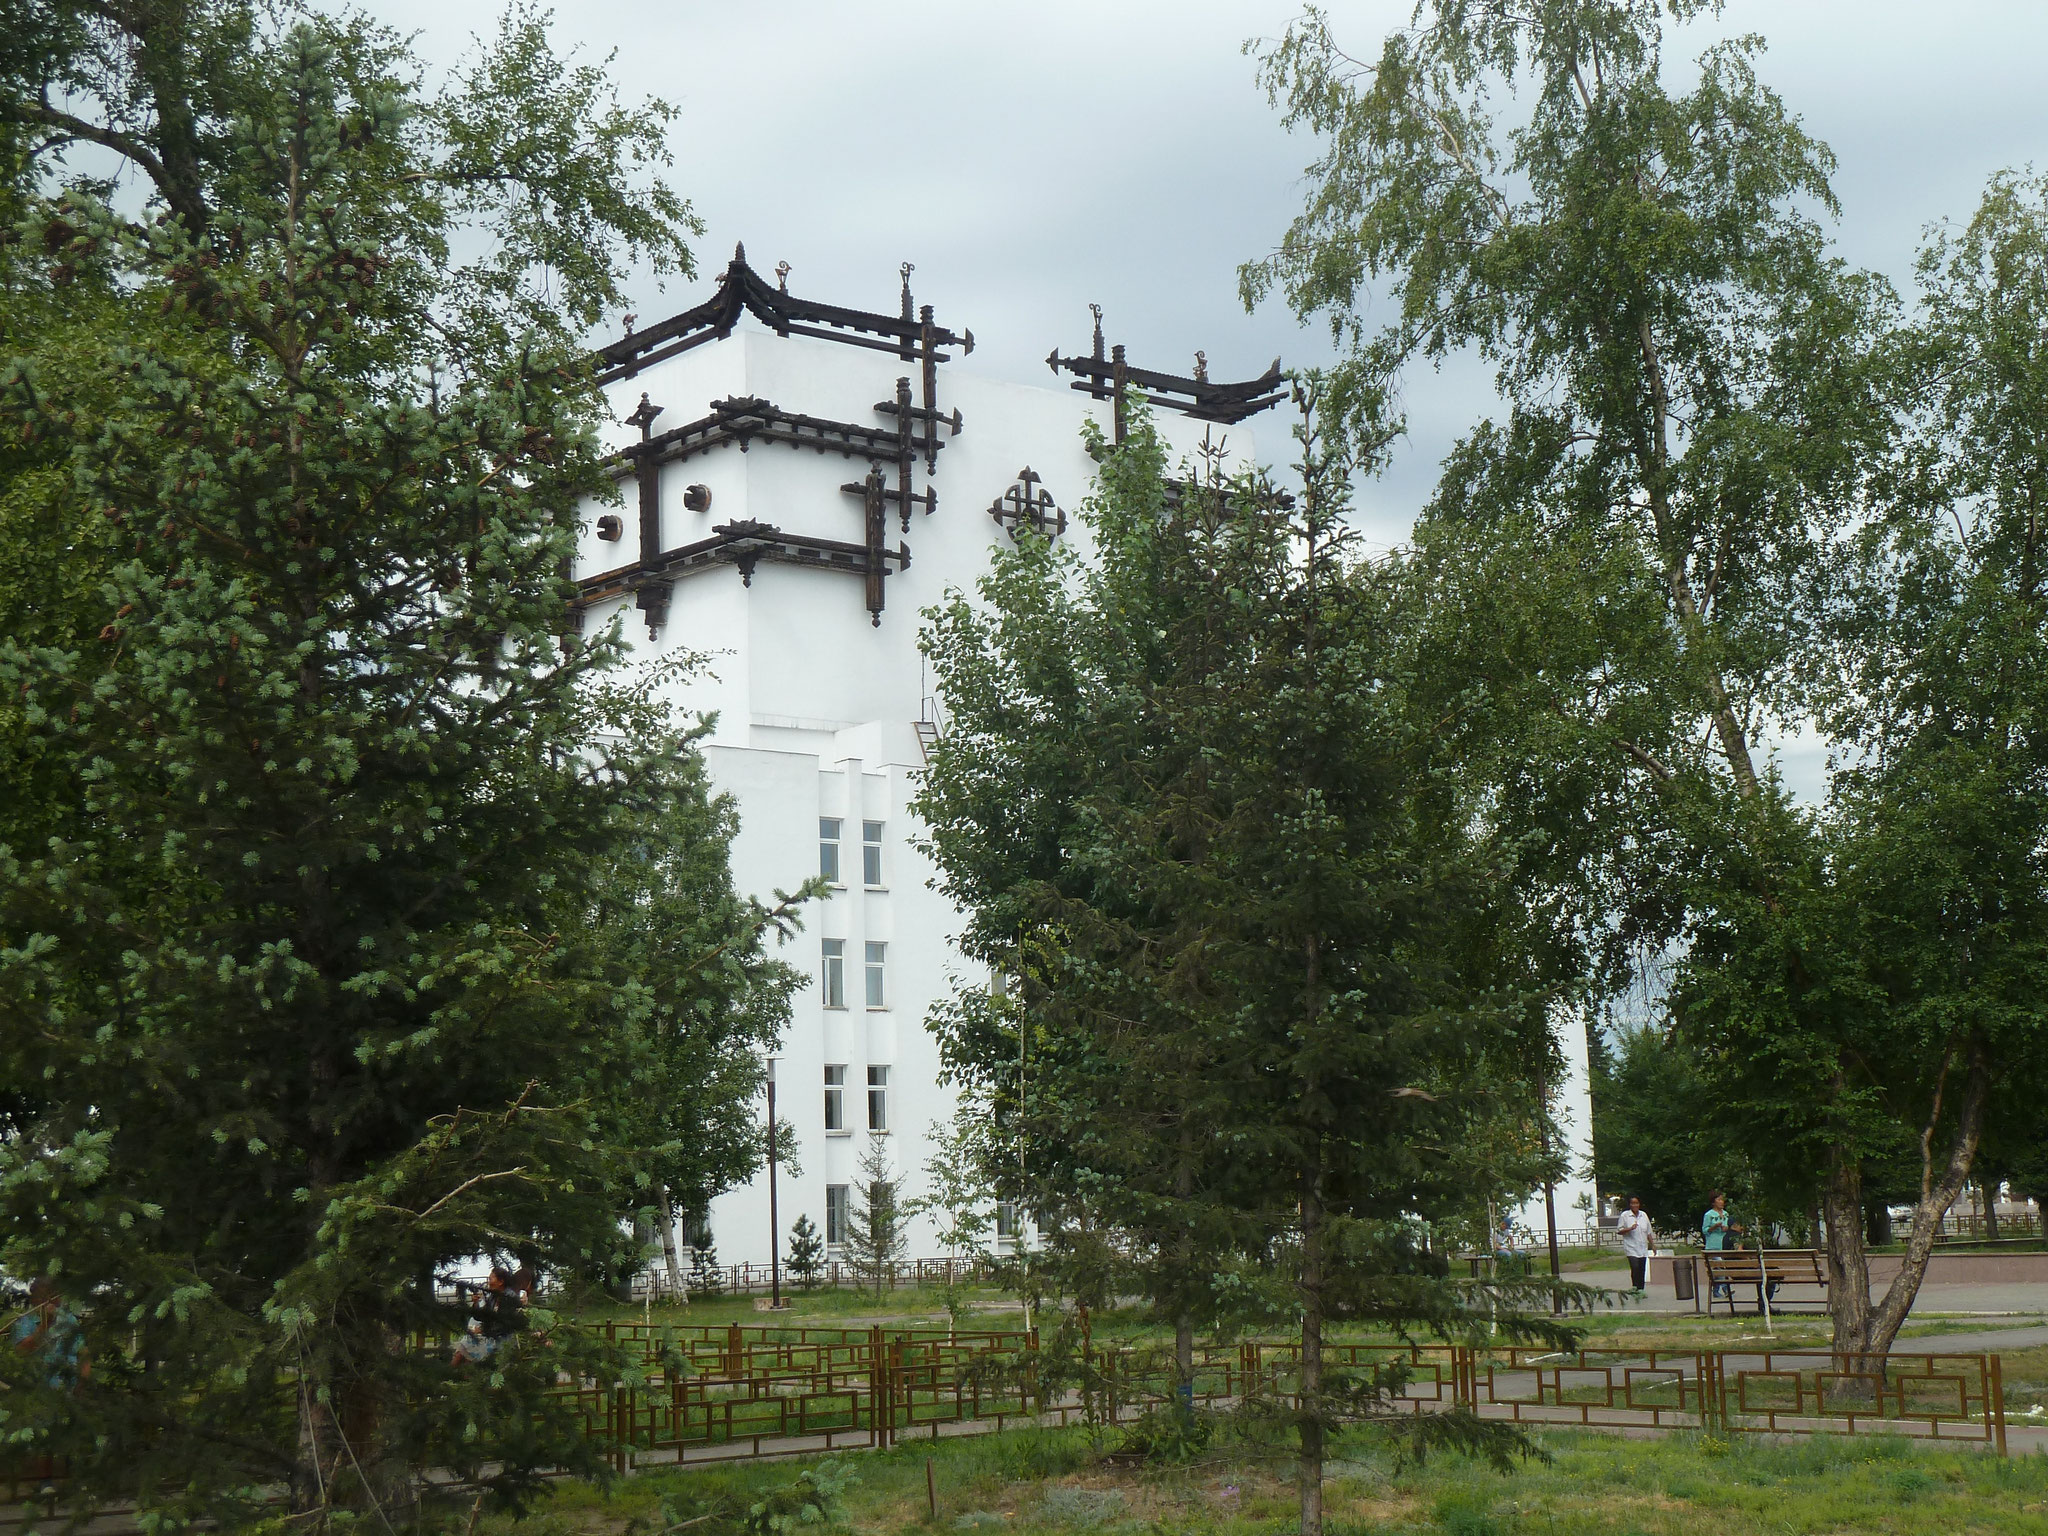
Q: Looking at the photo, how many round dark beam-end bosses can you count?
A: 2